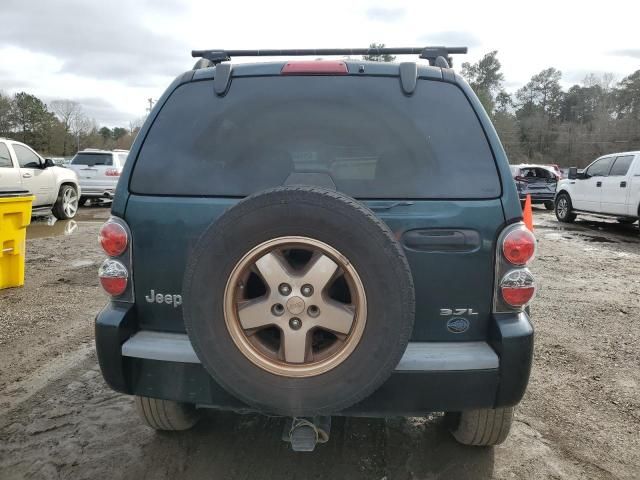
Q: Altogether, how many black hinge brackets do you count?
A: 2